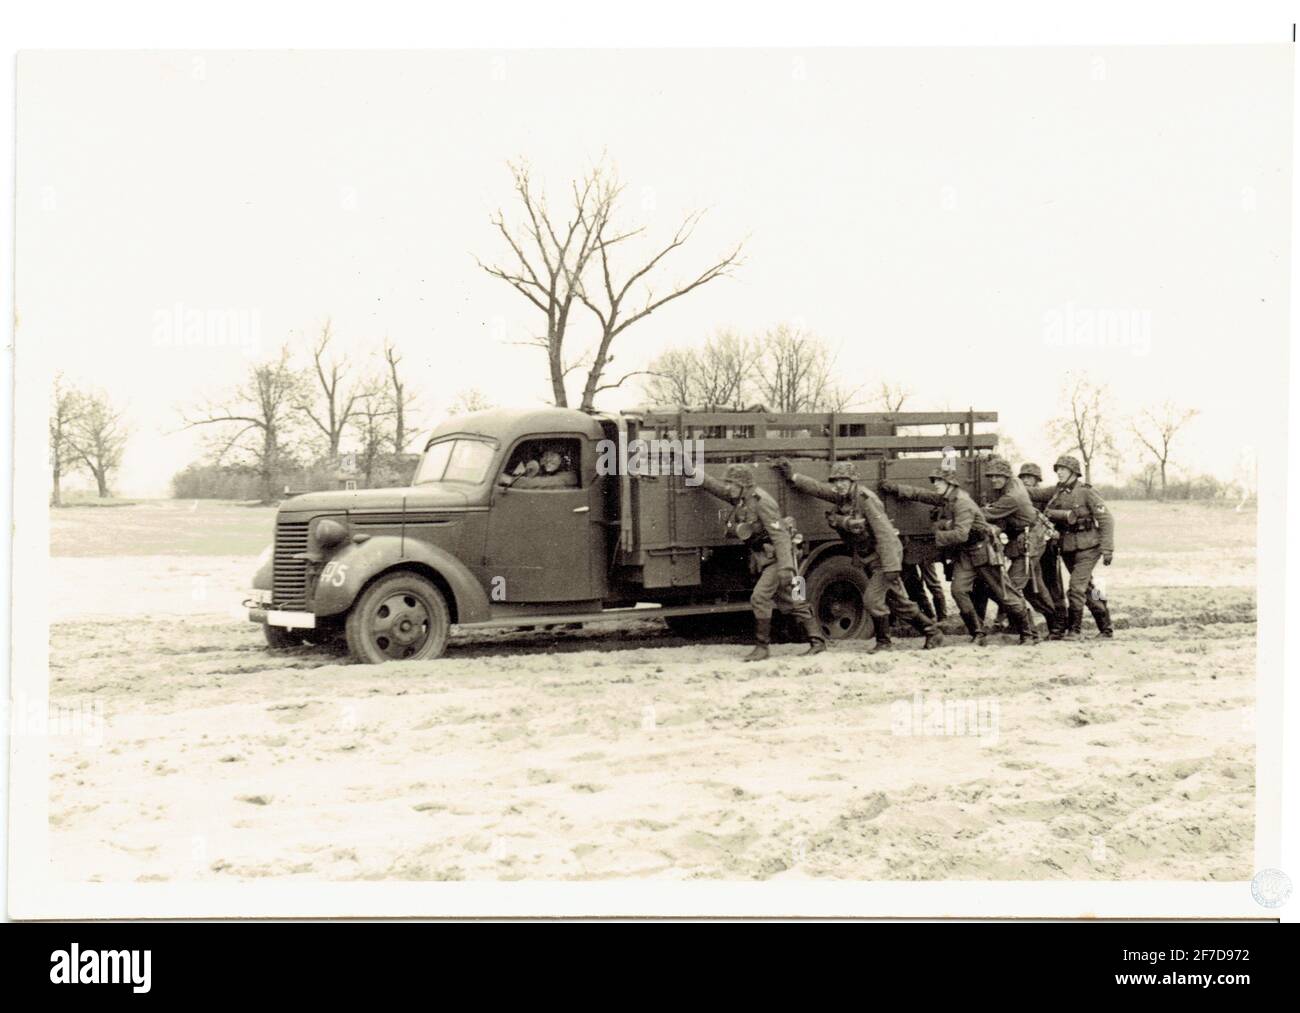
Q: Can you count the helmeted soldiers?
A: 6